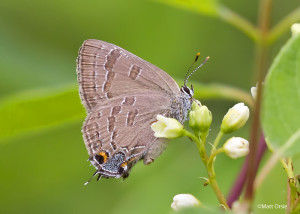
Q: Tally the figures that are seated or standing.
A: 0